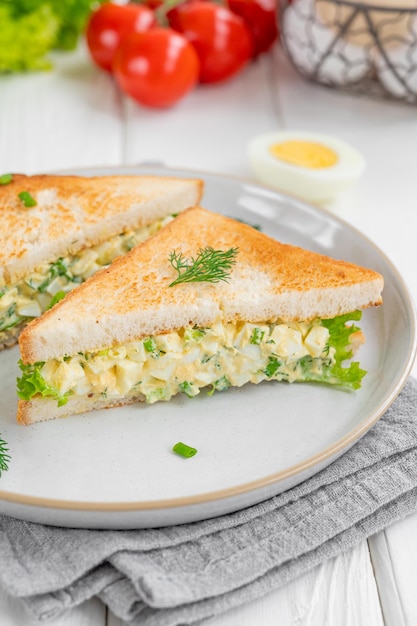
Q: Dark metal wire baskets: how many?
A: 1